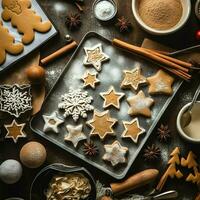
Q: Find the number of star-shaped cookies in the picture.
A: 12